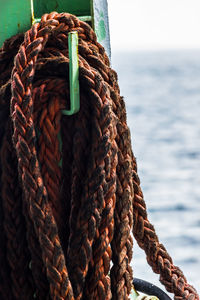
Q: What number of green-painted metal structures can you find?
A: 2